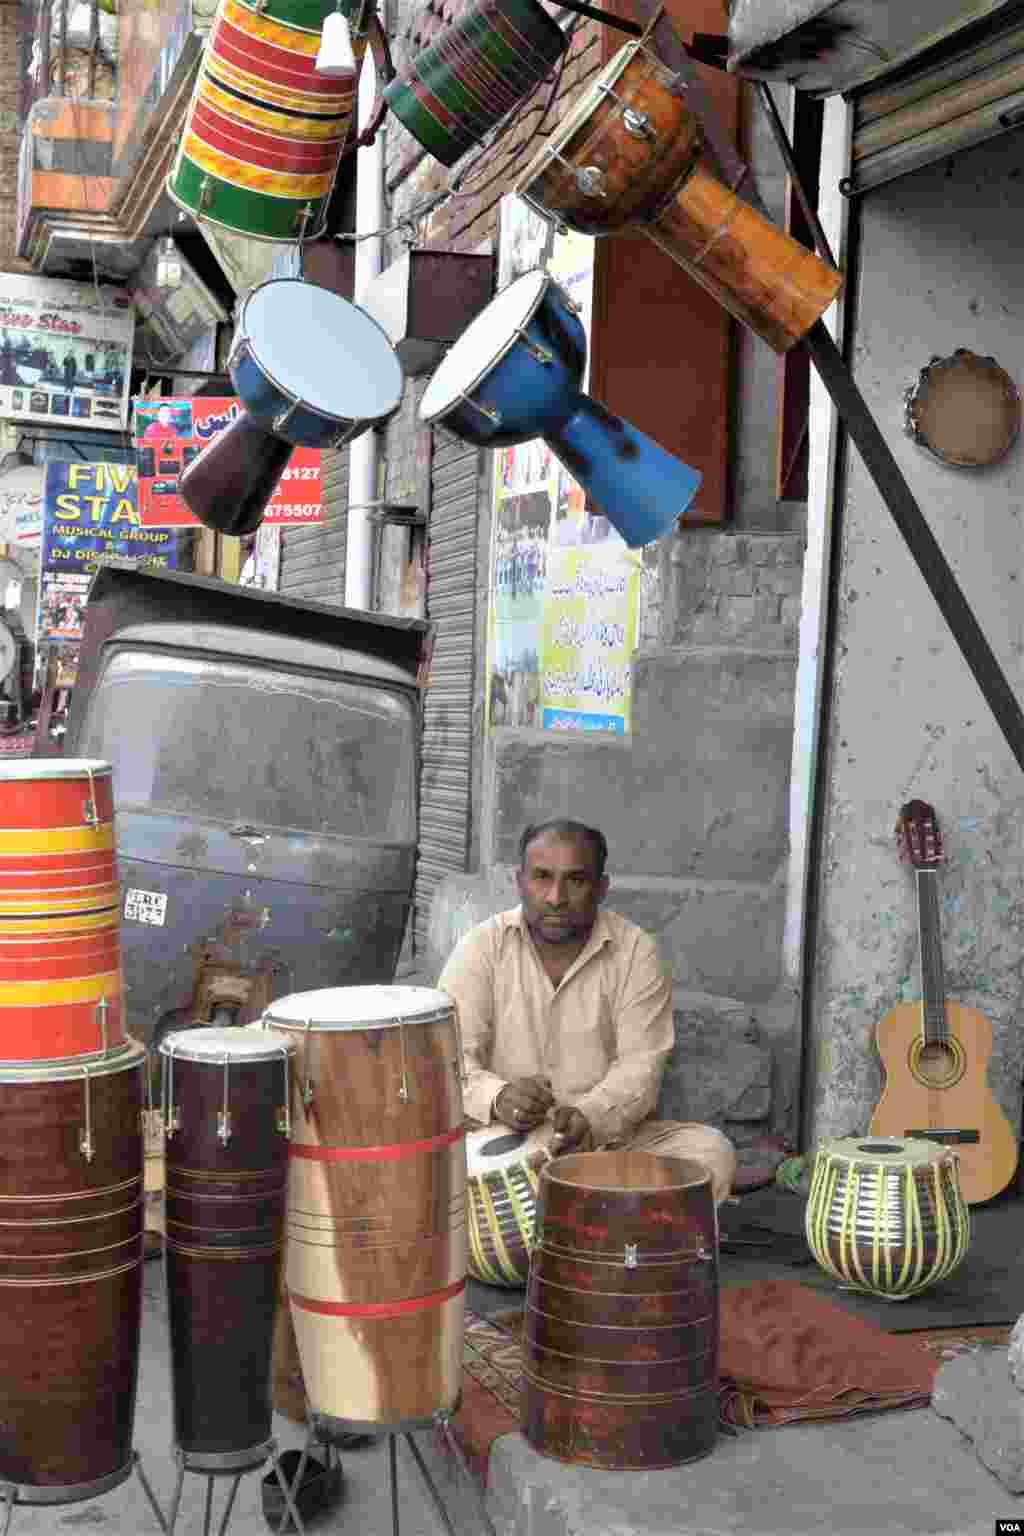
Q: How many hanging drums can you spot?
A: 5